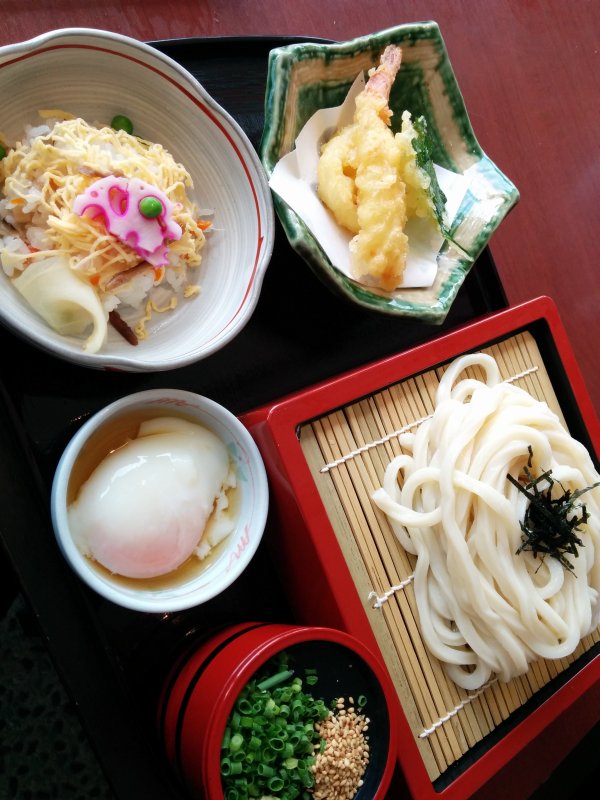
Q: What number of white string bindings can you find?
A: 3